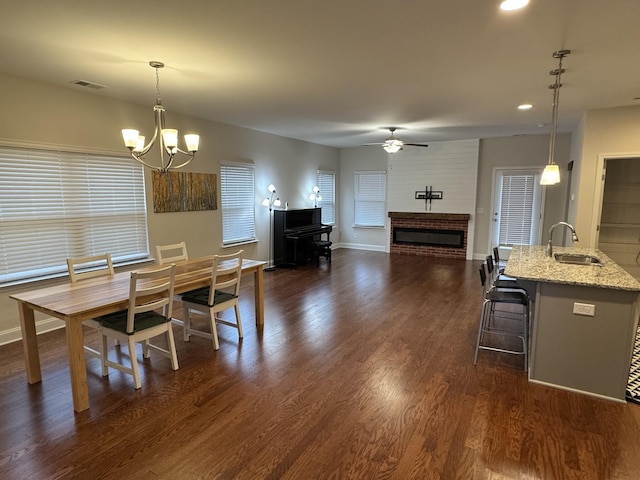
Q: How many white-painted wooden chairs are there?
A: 4